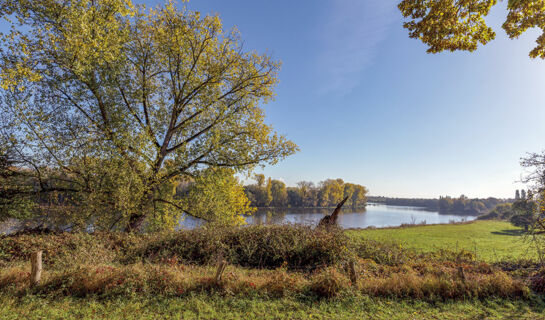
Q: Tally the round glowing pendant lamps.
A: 0